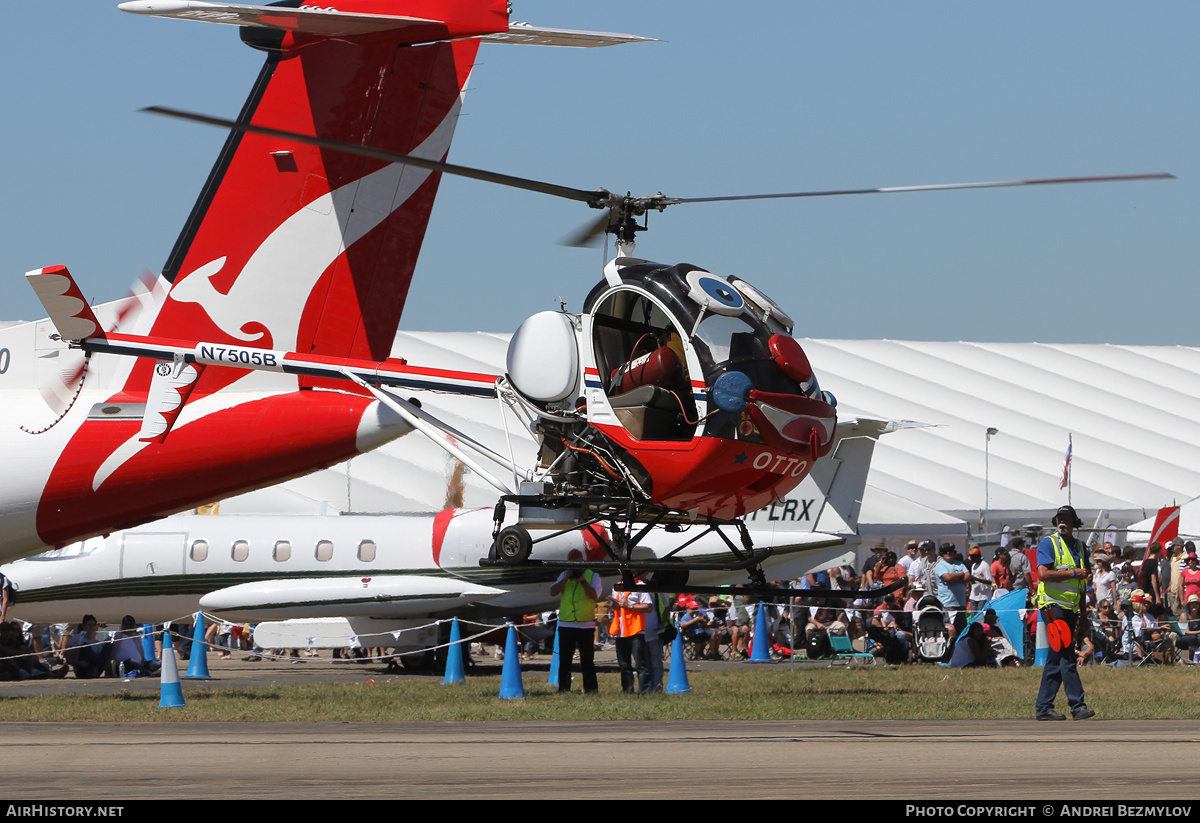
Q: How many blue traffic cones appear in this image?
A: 9